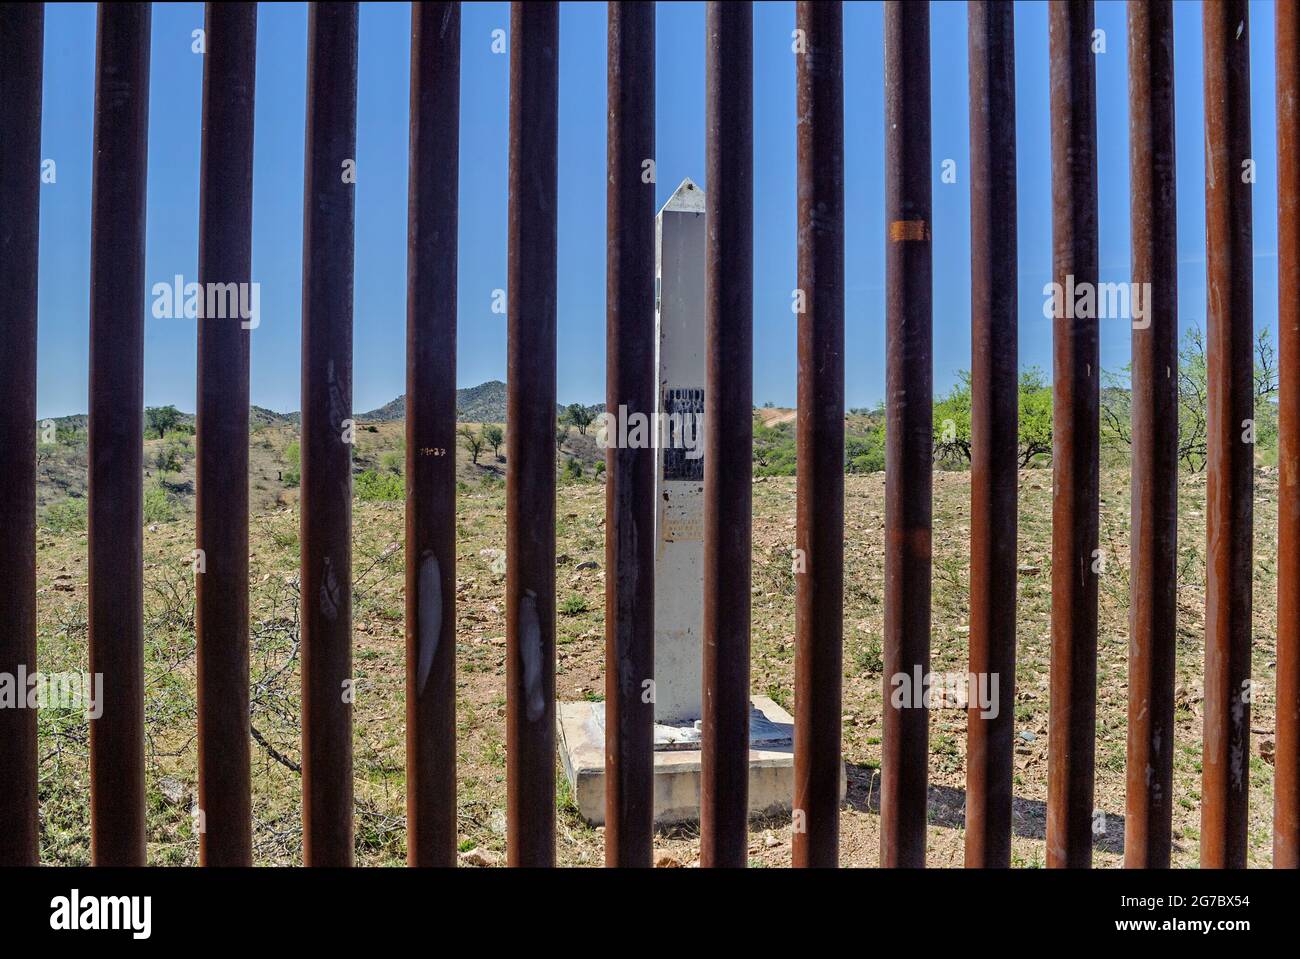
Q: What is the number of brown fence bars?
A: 15